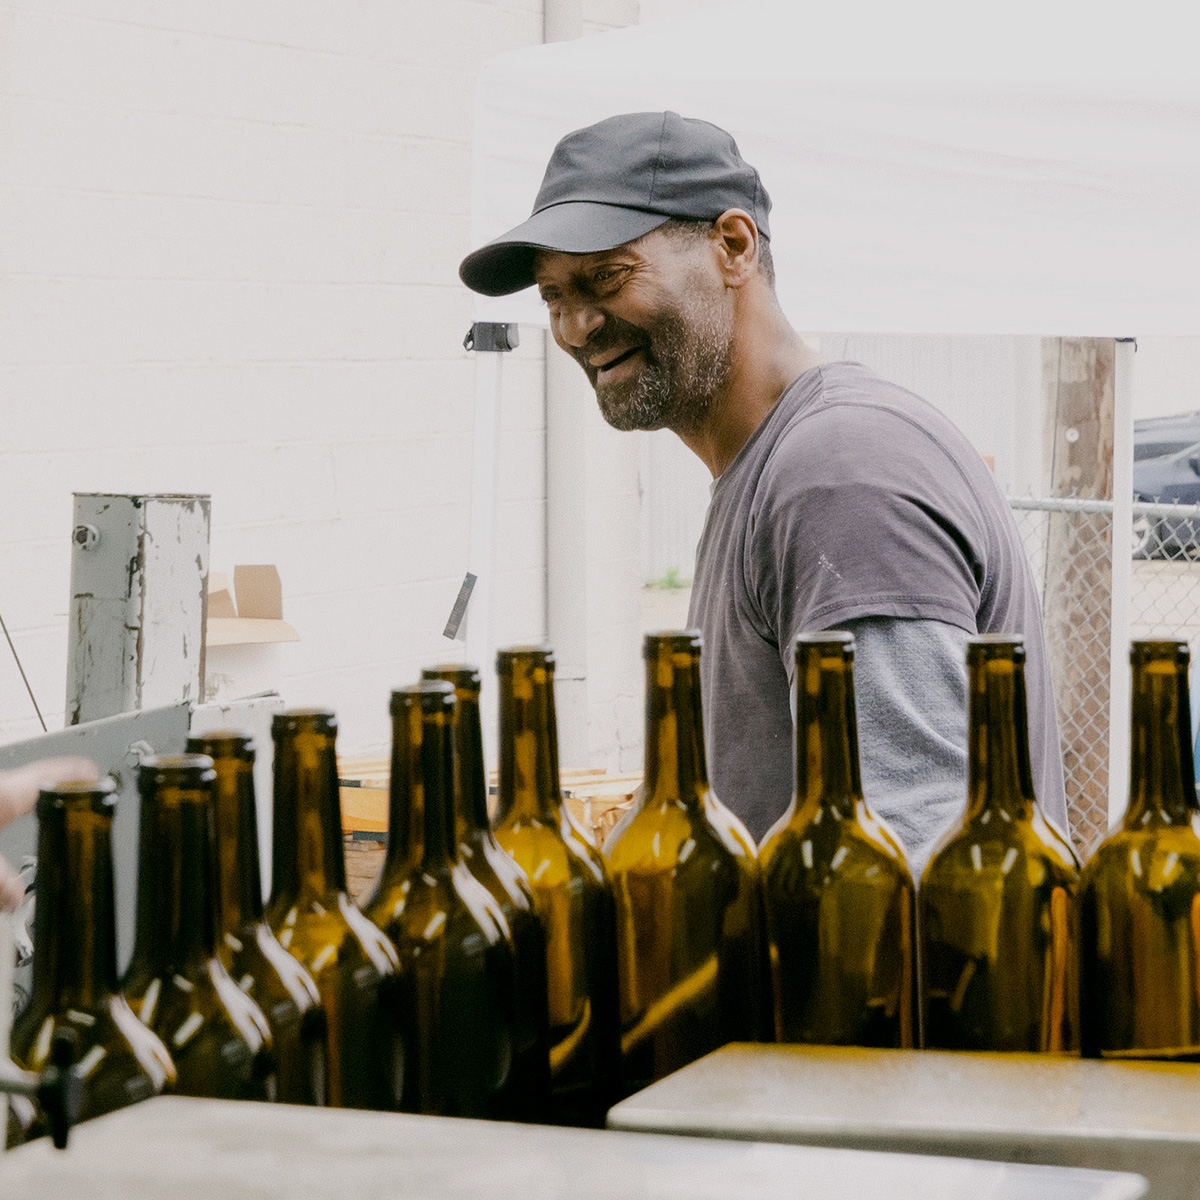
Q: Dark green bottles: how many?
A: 11